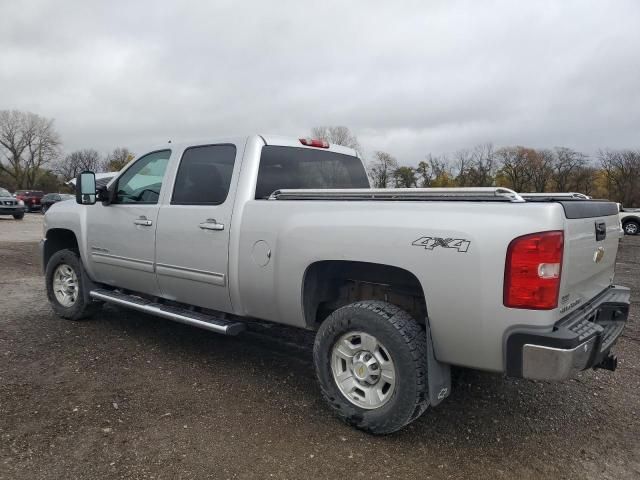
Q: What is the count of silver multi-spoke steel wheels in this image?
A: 2